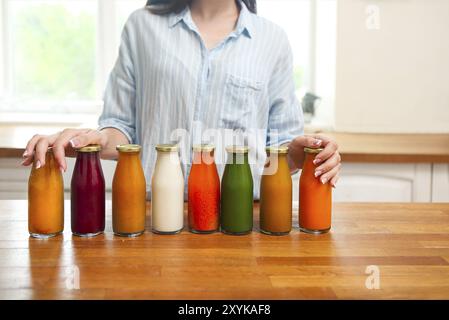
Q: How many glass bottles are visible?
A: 8